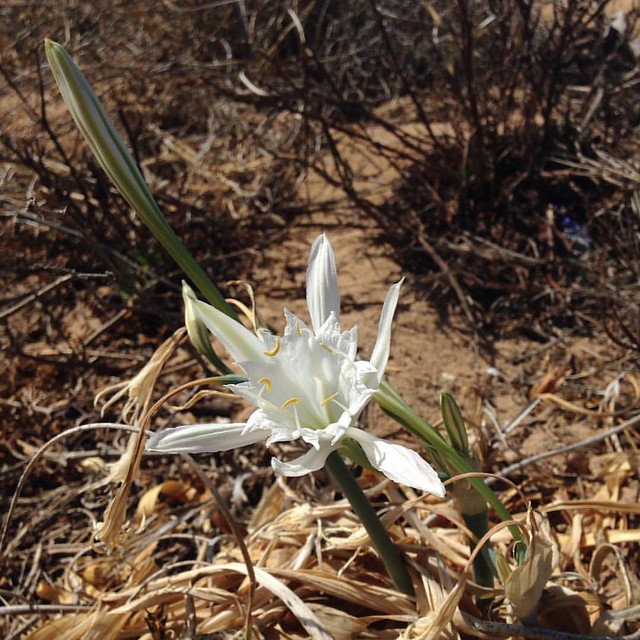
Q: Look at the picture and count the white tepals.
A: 6